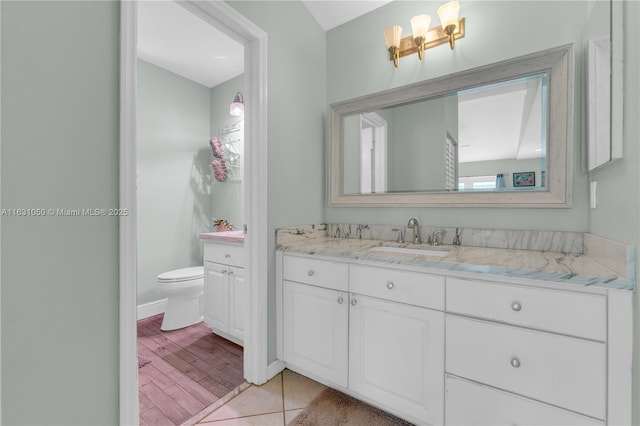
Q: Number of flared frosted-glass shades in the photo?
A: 3